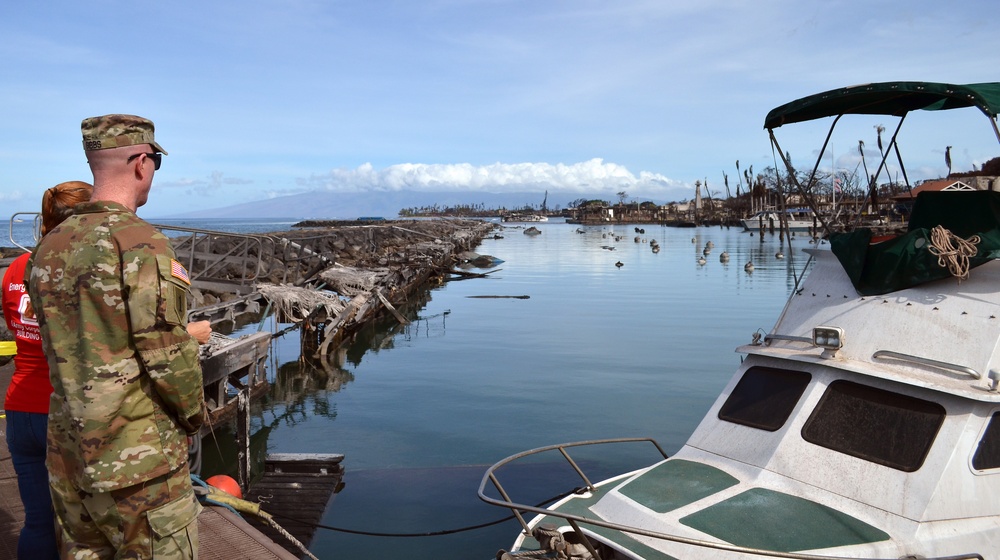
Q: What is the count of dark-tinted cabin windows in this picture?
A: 3